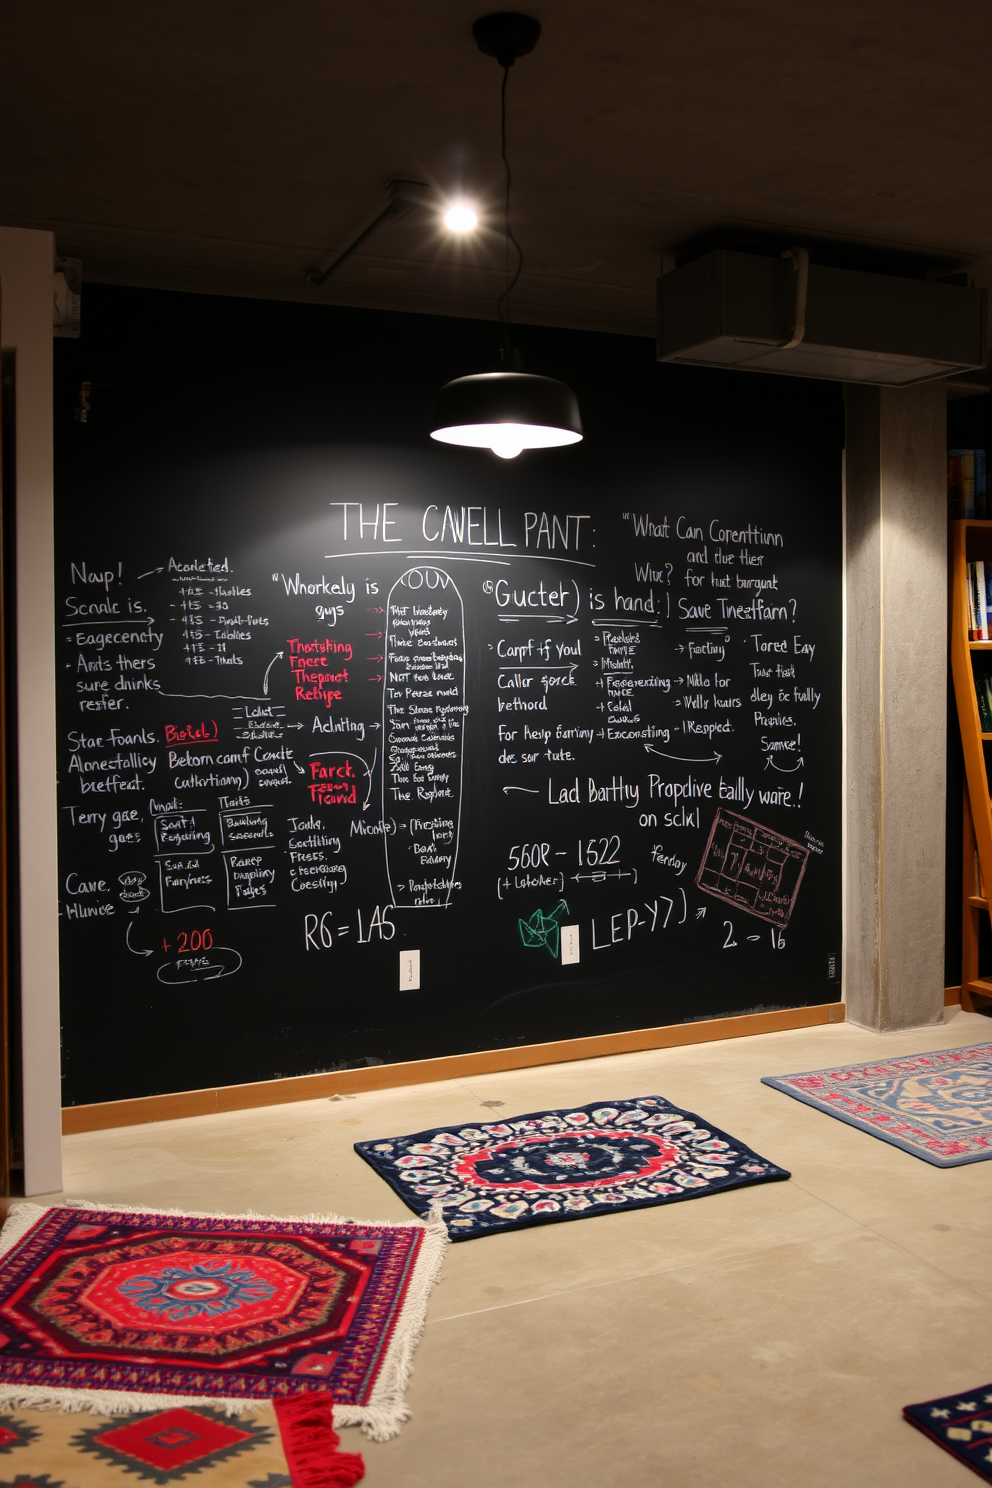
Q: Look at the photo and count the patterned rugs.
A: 5